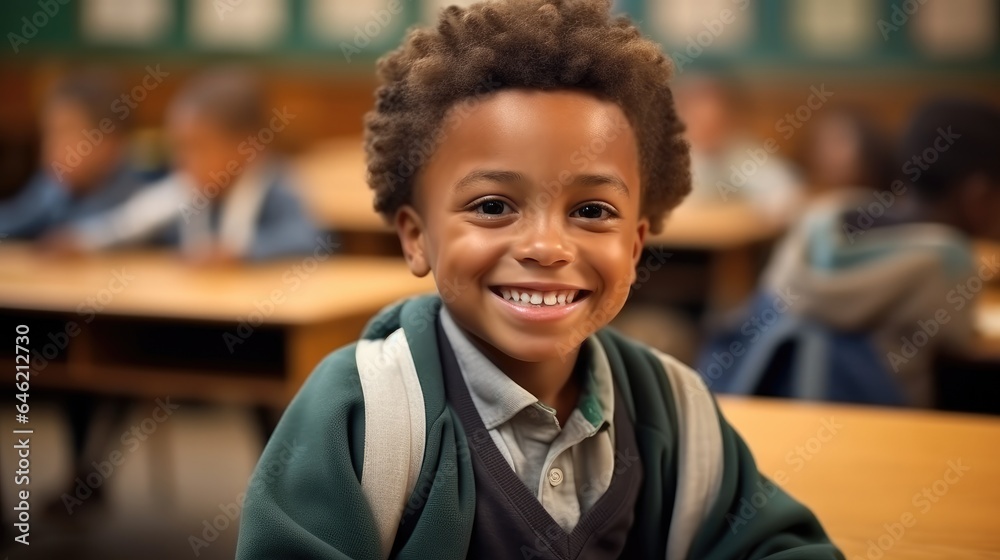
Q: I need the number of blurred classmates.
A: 5